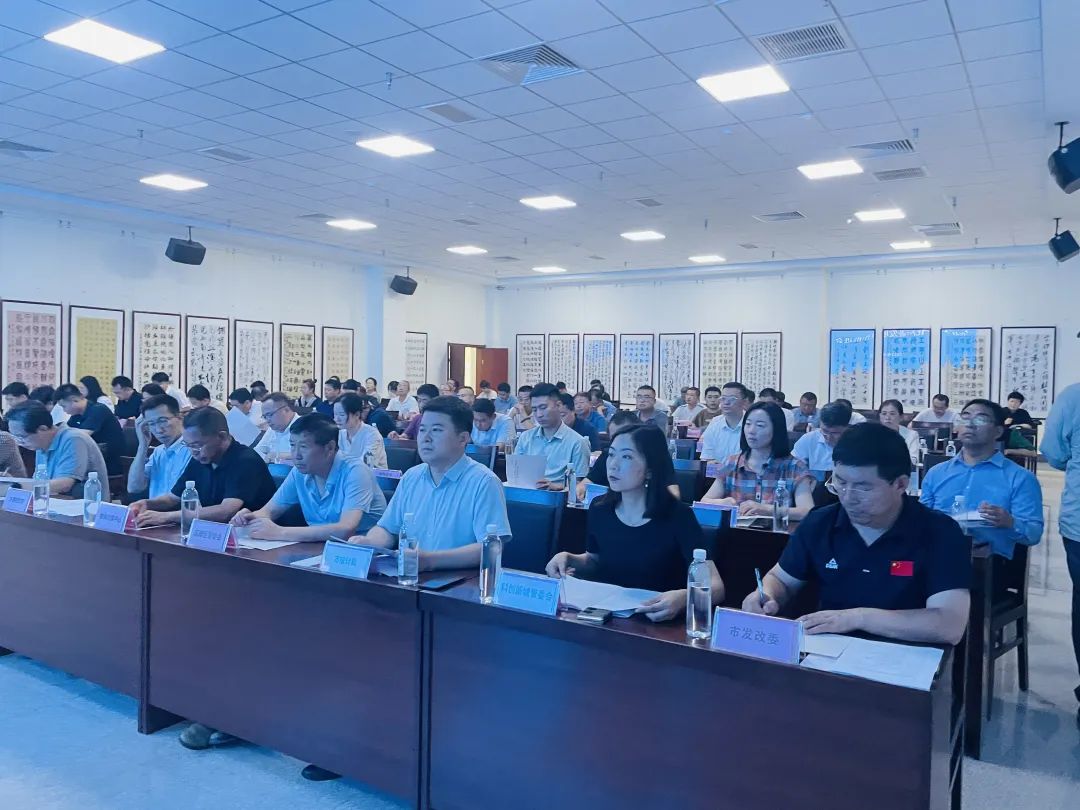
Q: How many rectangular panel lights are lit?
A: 13